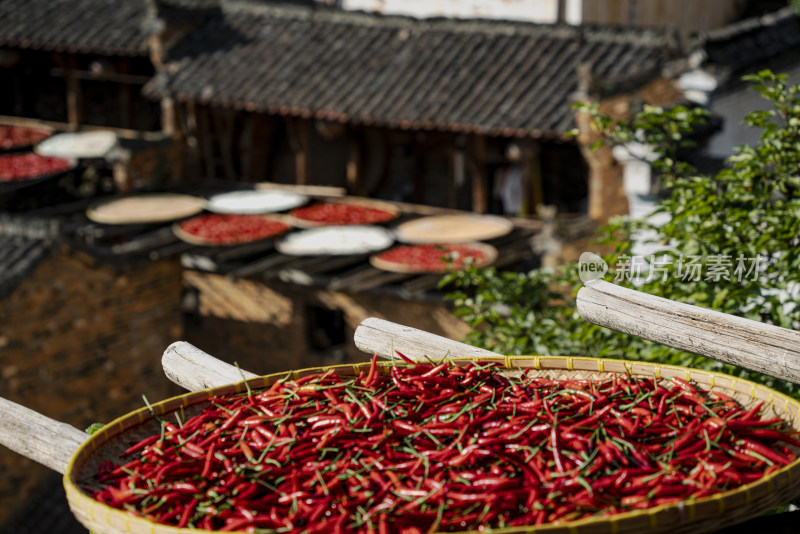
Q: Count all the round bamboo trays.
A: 11